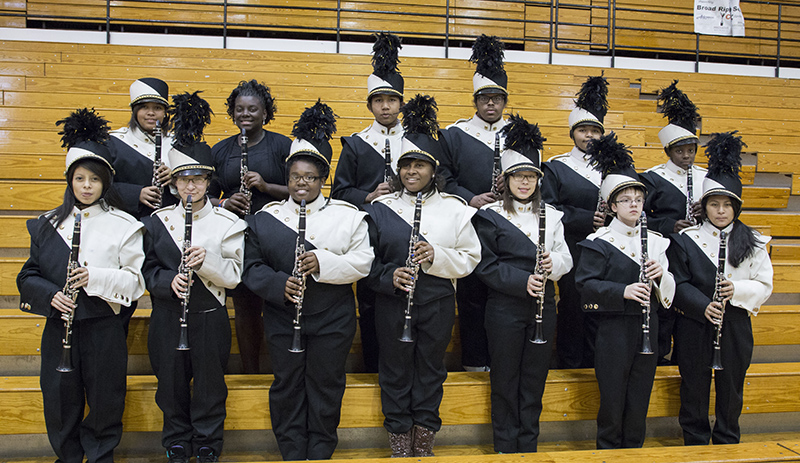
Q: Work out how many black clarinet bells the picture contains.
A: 7